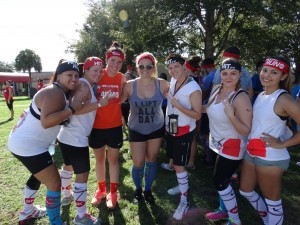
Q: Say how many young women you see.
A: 7